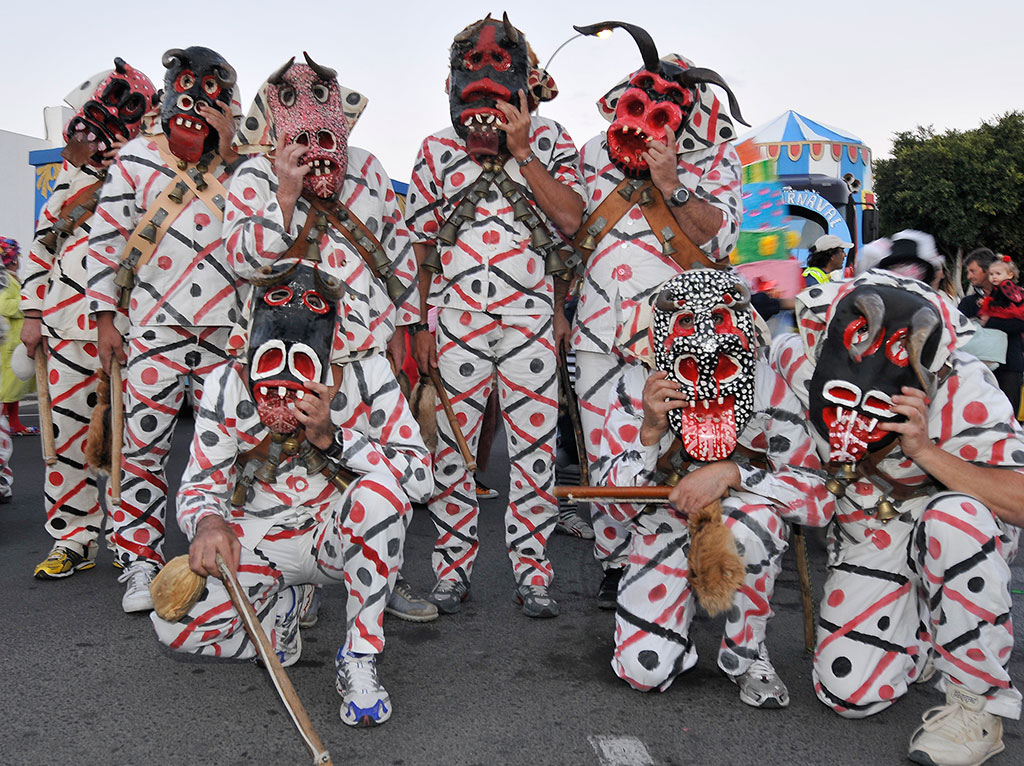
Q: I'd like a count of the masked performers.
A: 8